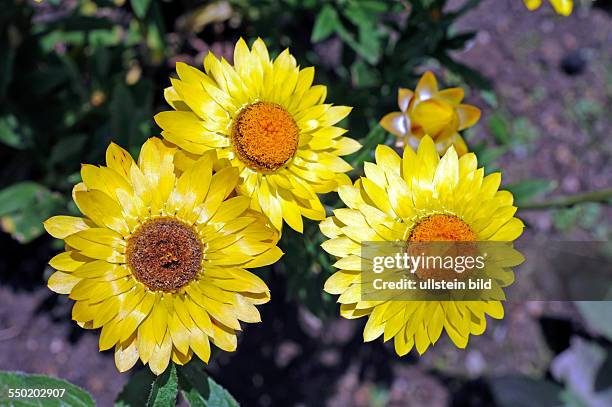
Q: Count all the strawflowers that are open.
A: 3